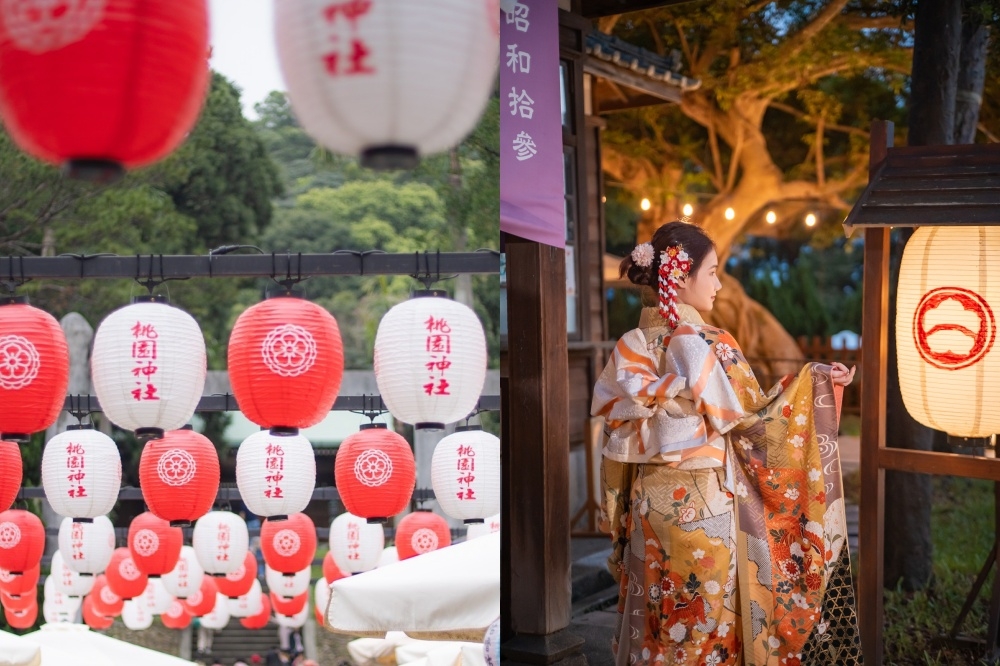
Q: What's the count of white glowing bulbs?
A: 5